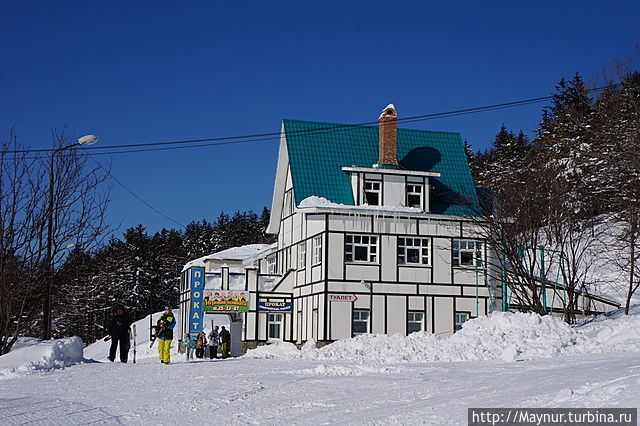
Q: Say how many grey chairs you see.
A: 0